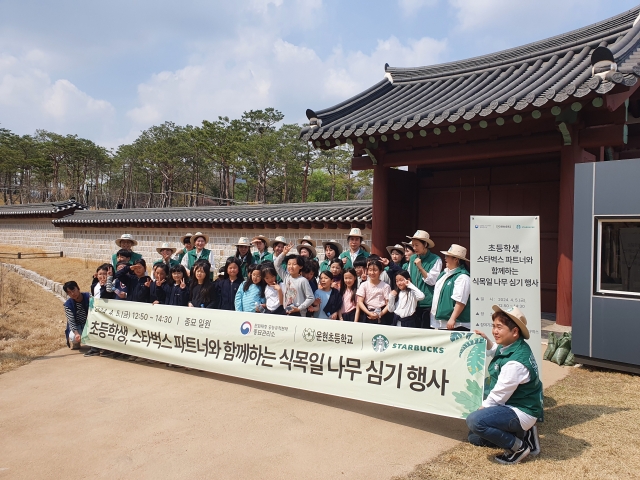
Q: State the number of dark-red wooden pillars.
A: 2